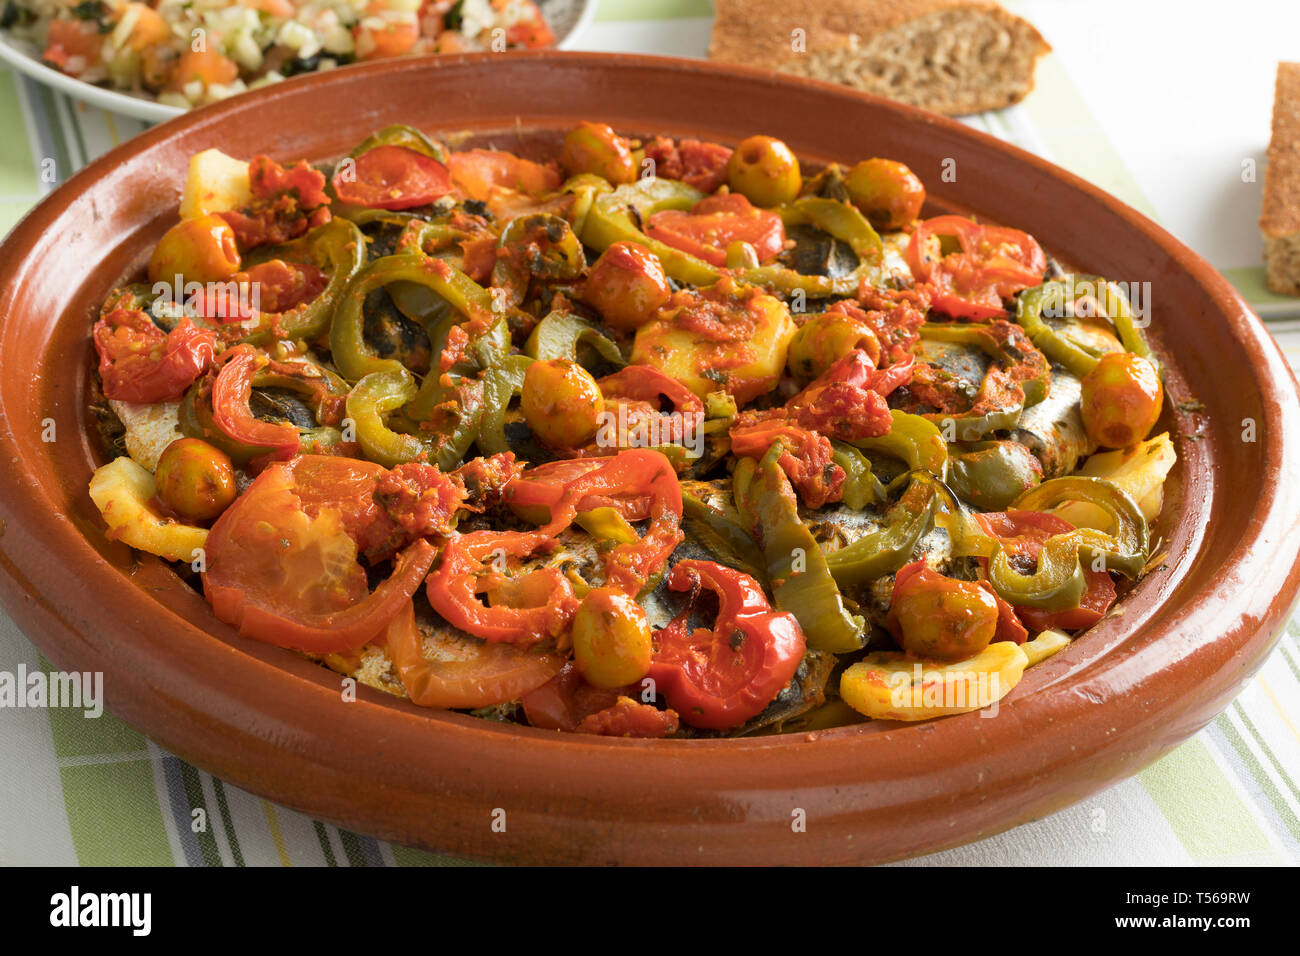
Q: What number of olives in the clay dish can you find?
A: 11